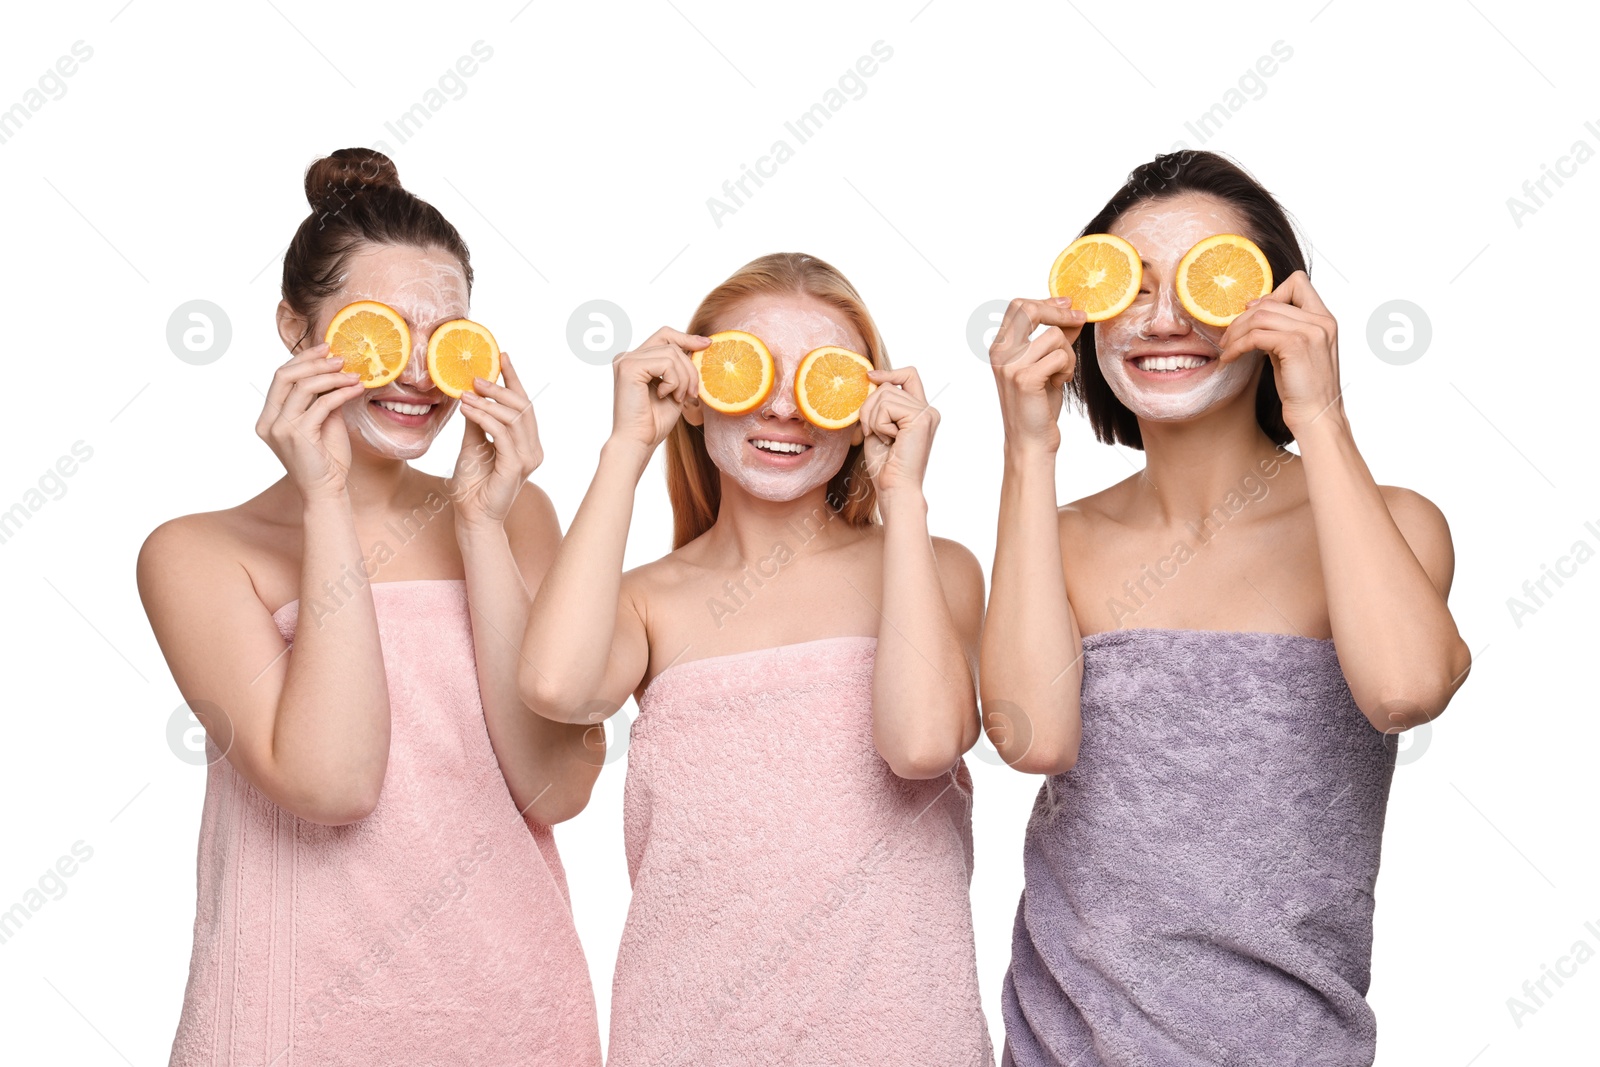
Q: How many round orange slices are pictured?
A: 6